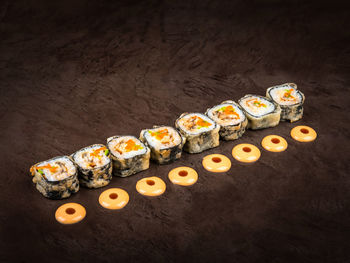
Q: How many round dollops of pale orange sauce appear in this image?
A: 8